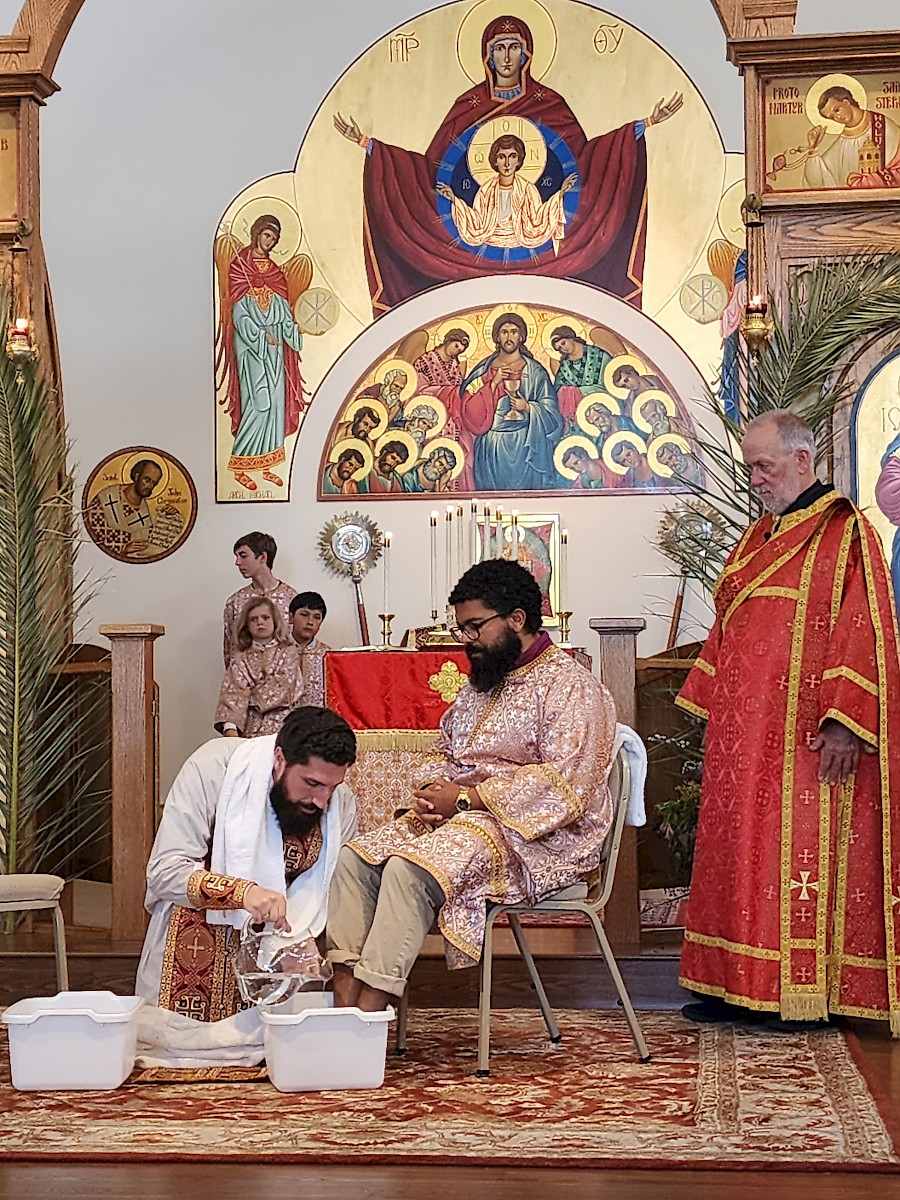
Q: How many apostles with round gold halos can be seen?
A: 12